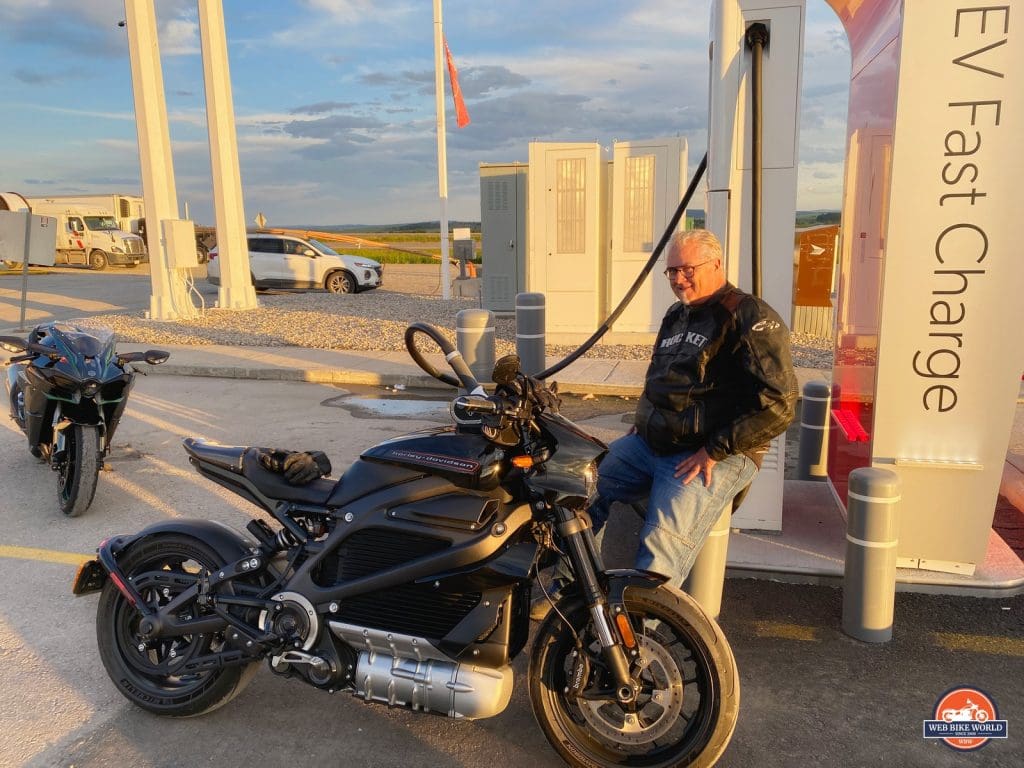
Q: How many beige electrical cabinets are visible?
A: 2